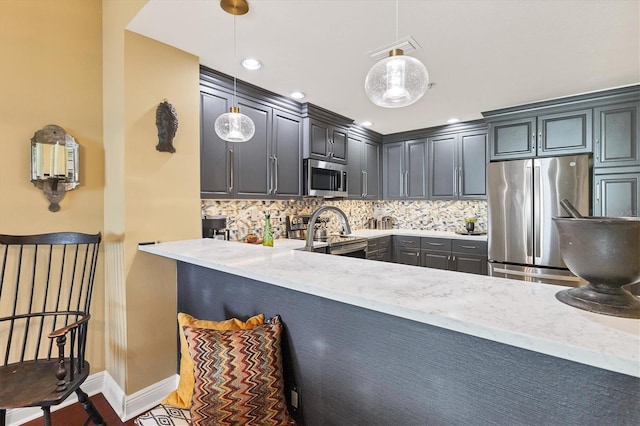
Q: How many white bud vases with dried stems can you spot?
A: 0